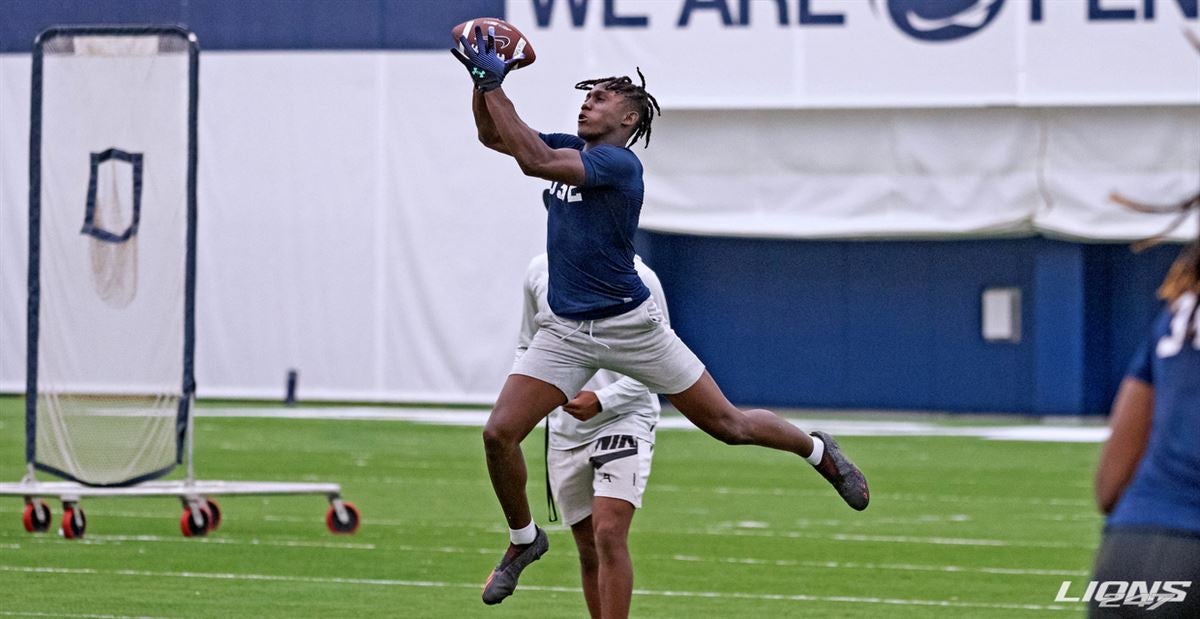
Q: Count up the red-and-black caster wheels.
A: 5